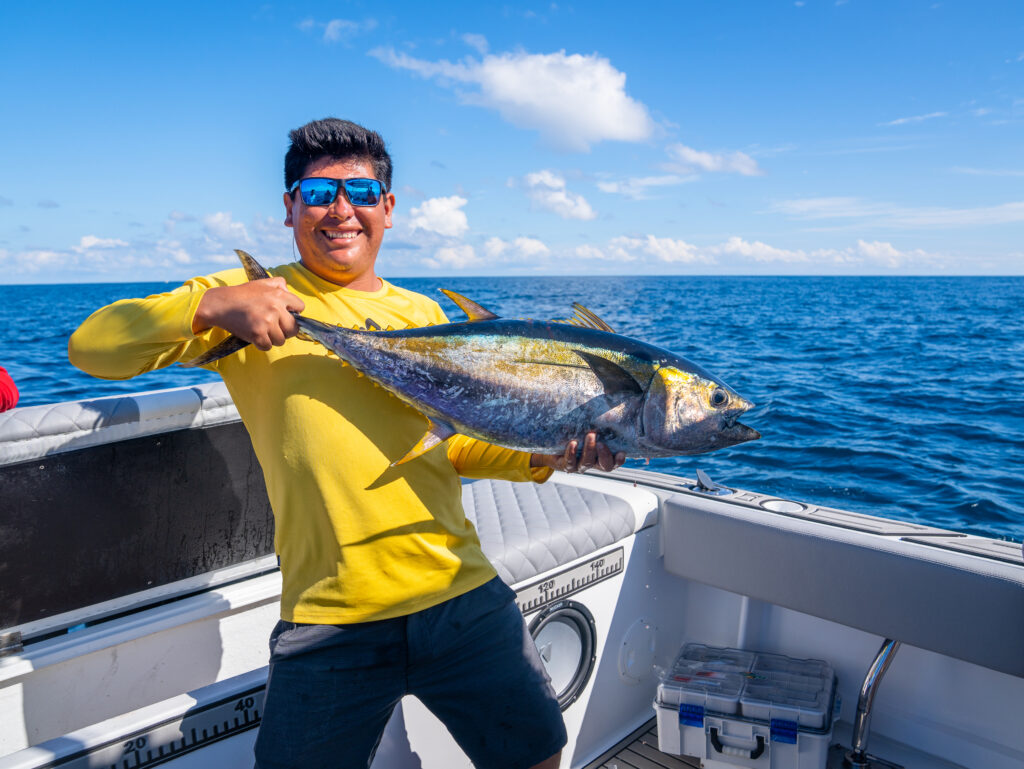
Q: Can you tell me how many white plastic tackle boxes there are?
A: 1